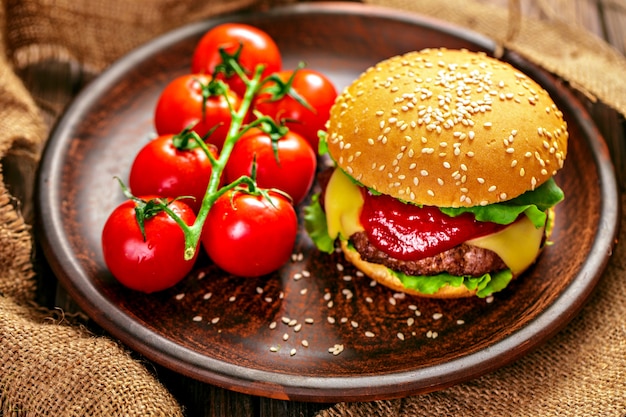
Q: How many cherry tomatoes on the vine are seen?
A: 7